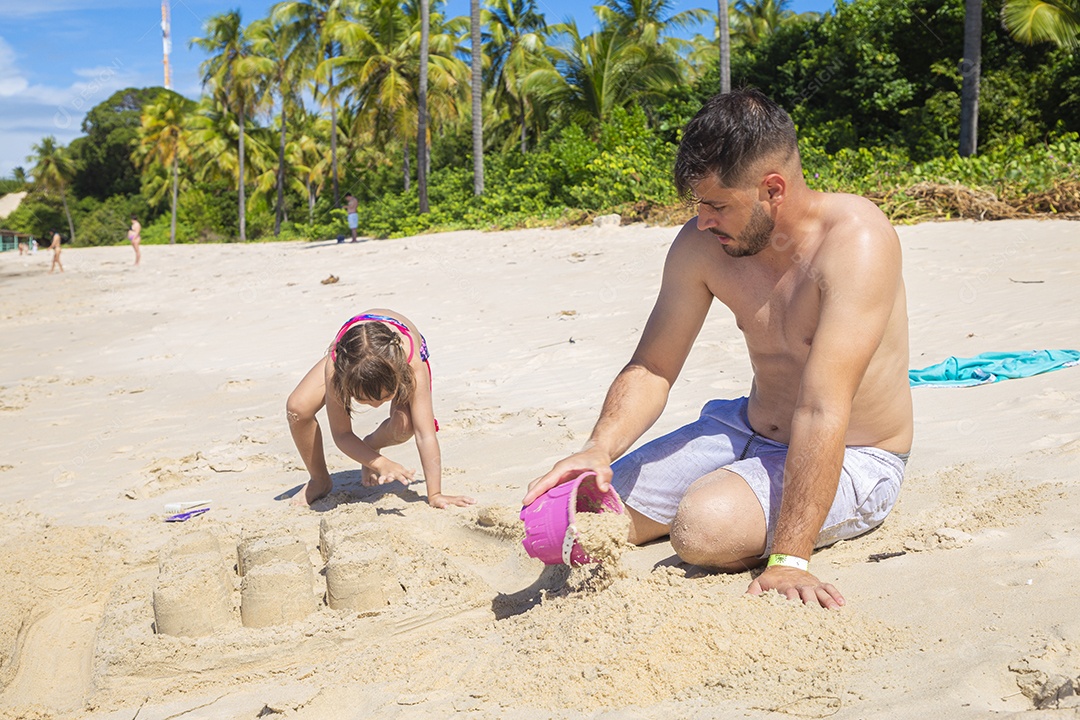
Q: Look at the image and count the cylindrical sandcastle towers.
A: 6